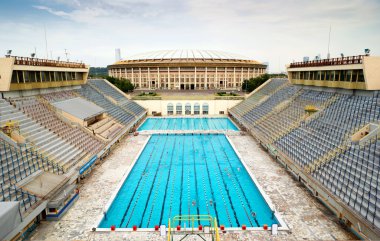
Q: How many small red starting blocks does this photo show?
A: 8